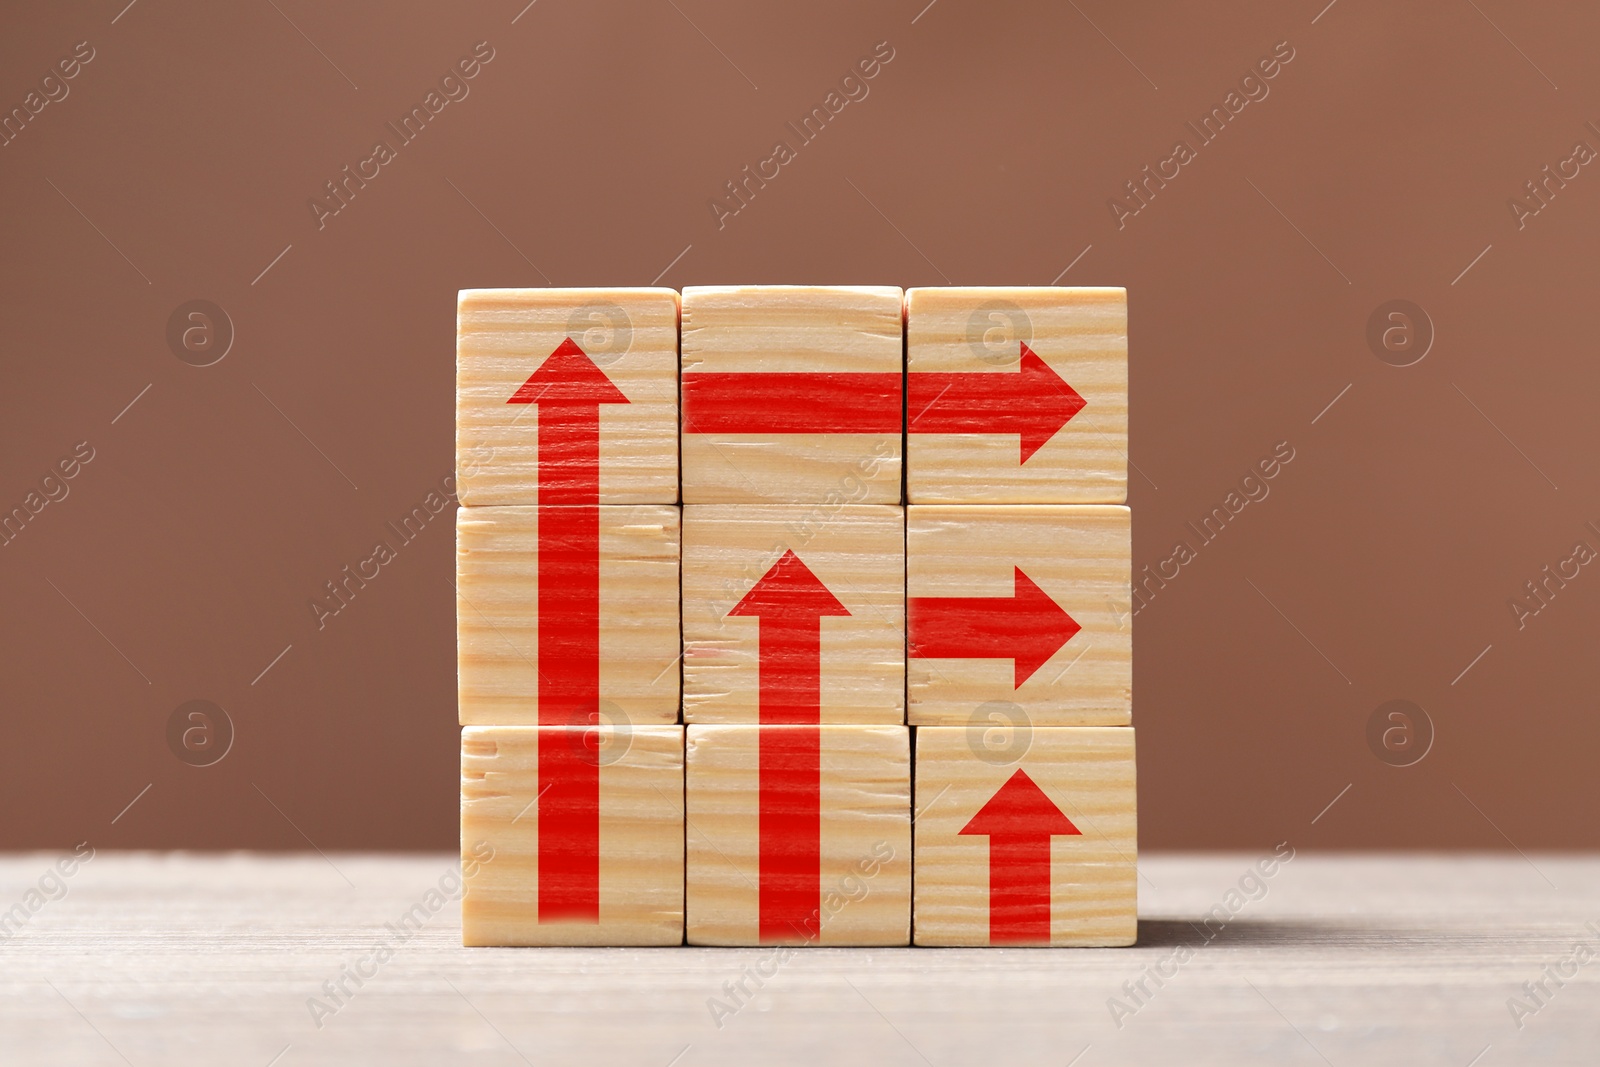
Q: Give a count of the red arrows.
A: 5